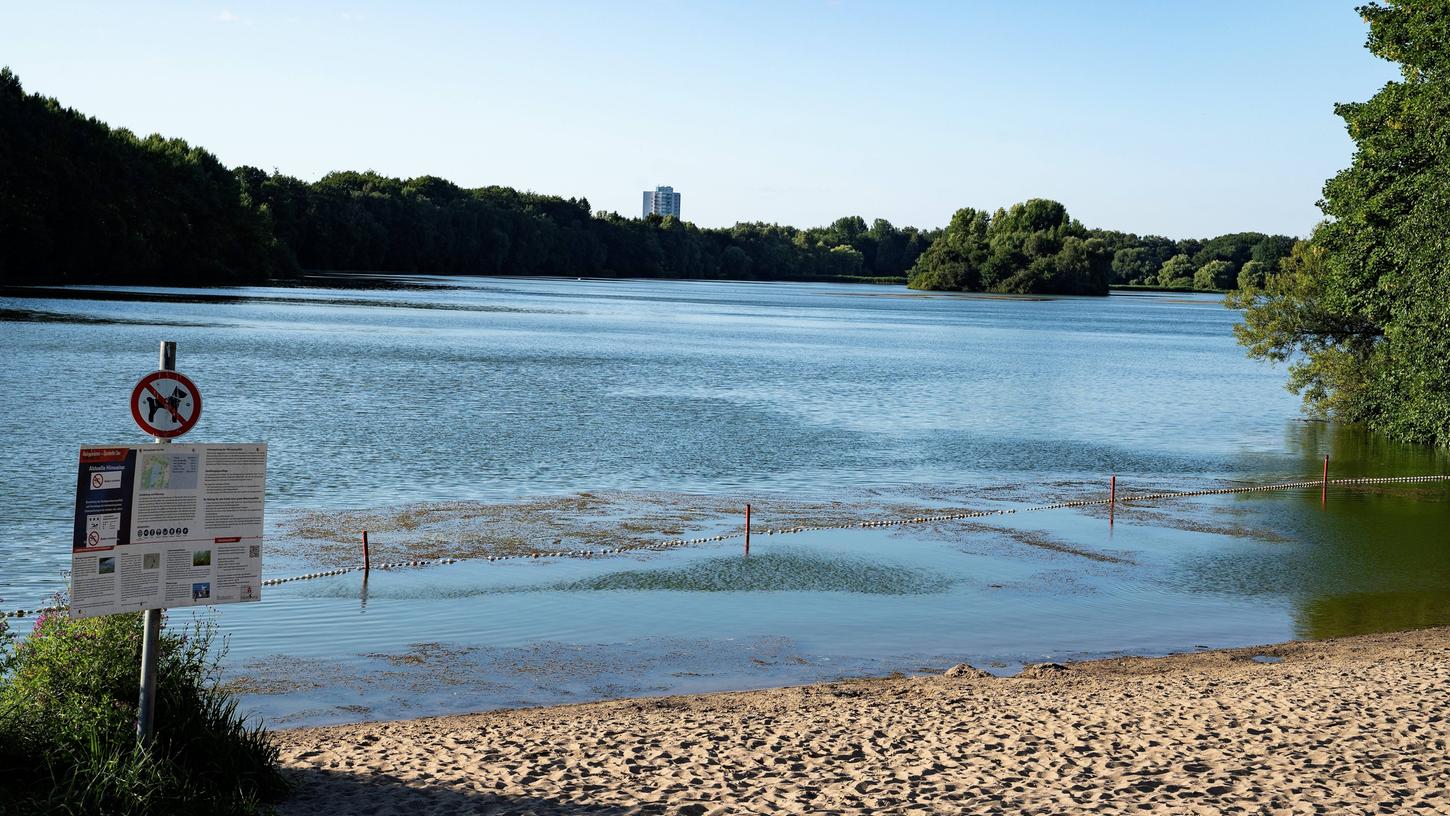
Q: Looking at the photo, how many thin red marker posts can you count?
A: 4